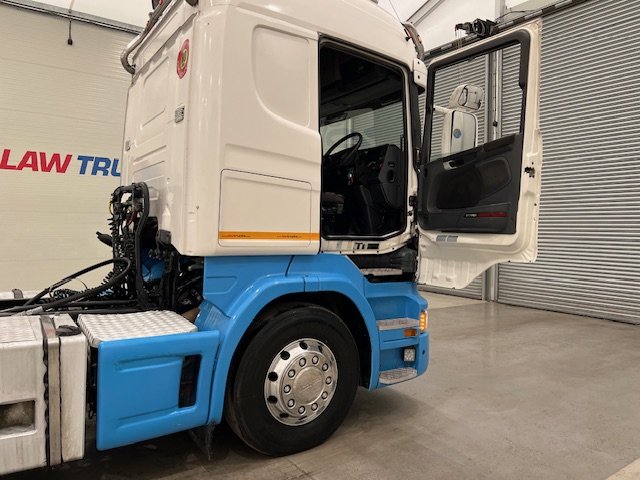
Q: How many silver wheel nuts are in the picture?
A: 10